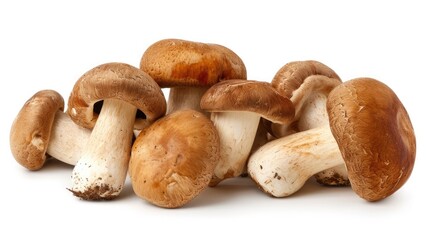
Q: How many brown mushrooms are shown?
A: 7